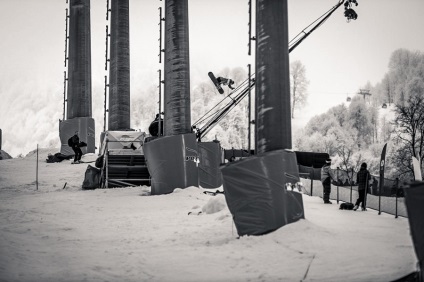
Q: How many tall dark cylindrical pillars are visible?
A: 4